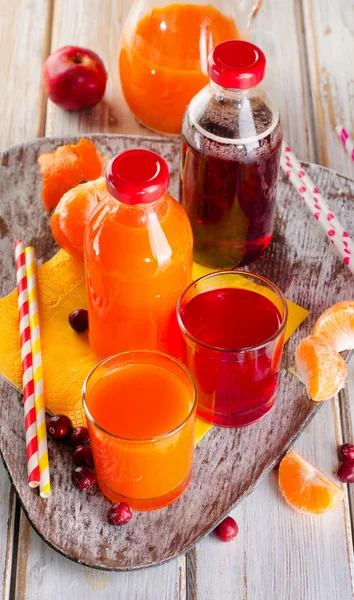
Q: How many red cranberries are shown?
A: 9